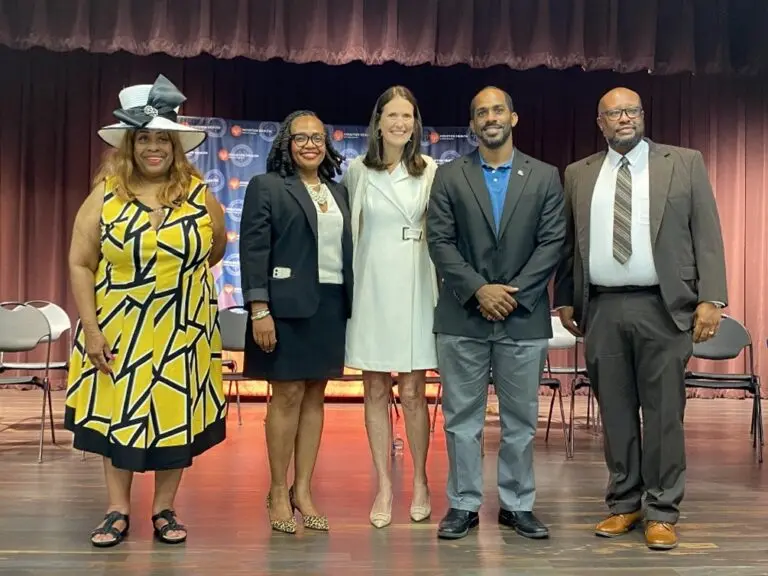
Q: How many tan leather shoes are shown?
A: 2